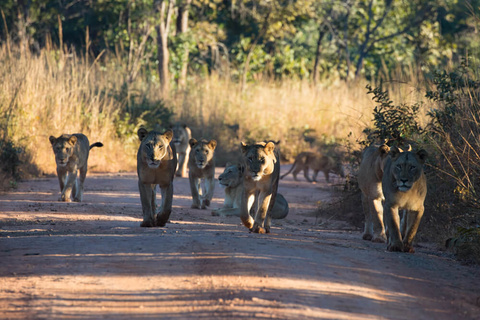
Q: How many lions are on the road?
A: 9